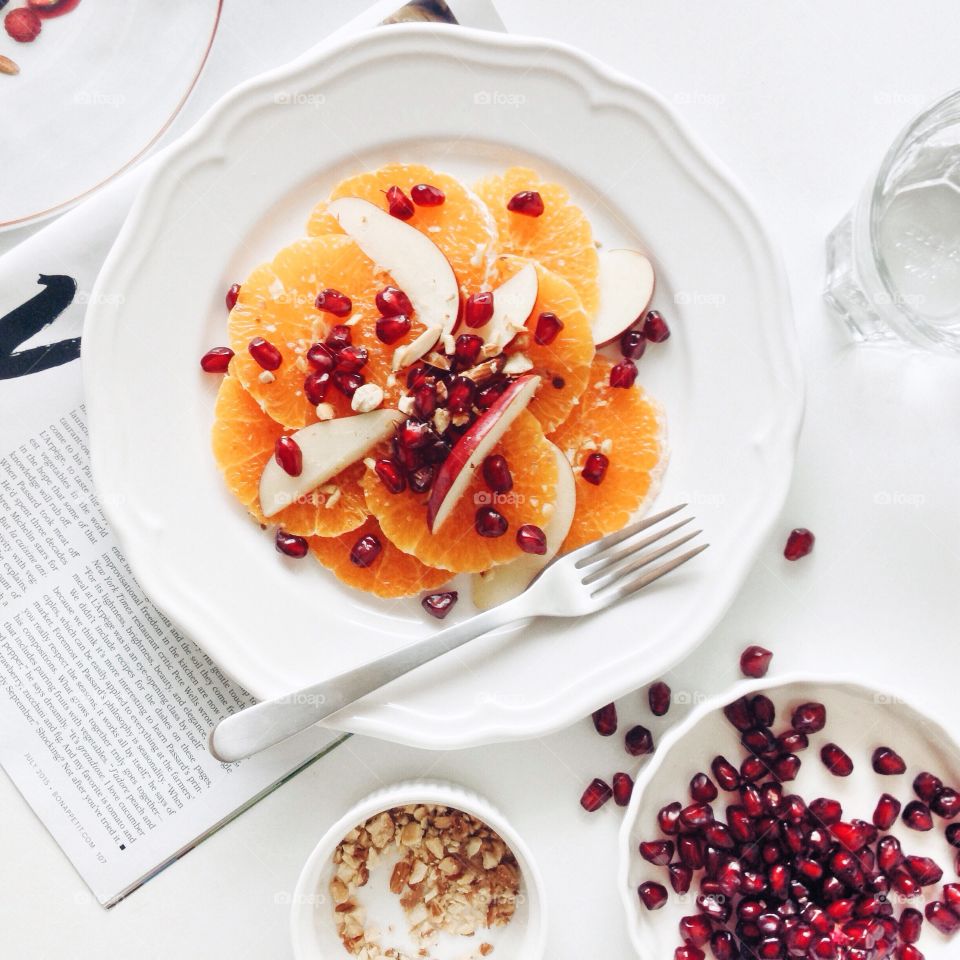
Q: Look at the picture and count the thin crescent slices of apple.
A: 6